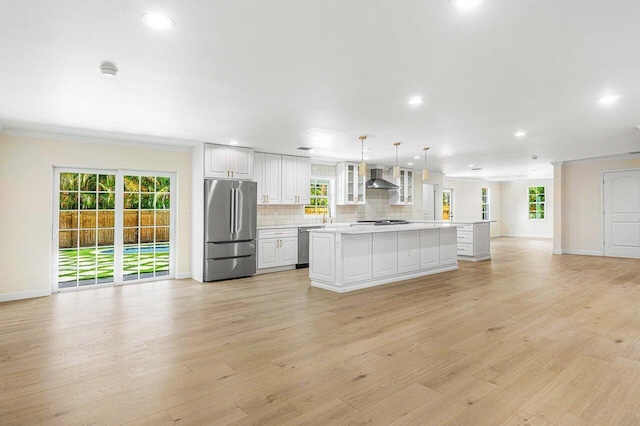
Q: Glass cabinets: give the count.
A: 2